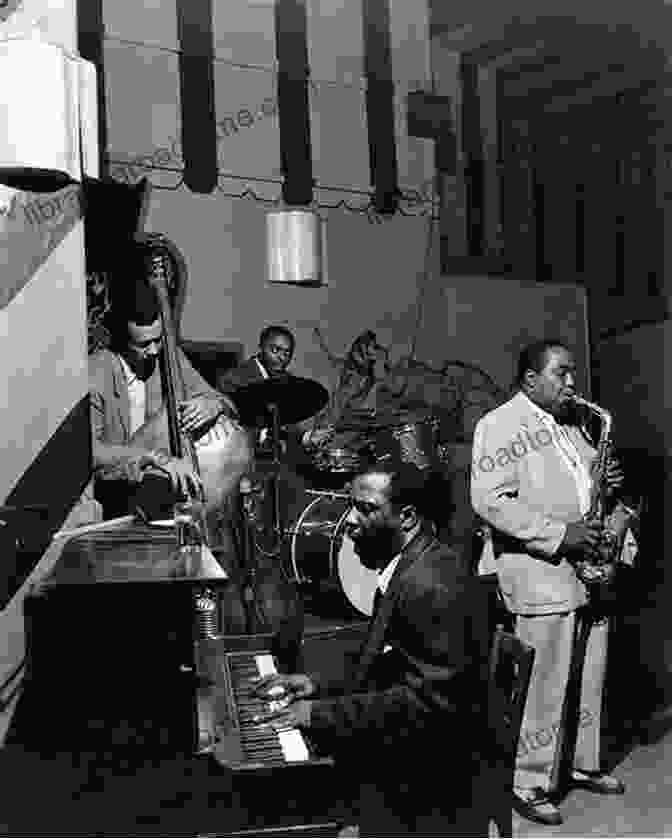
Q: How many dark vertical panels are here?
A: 4